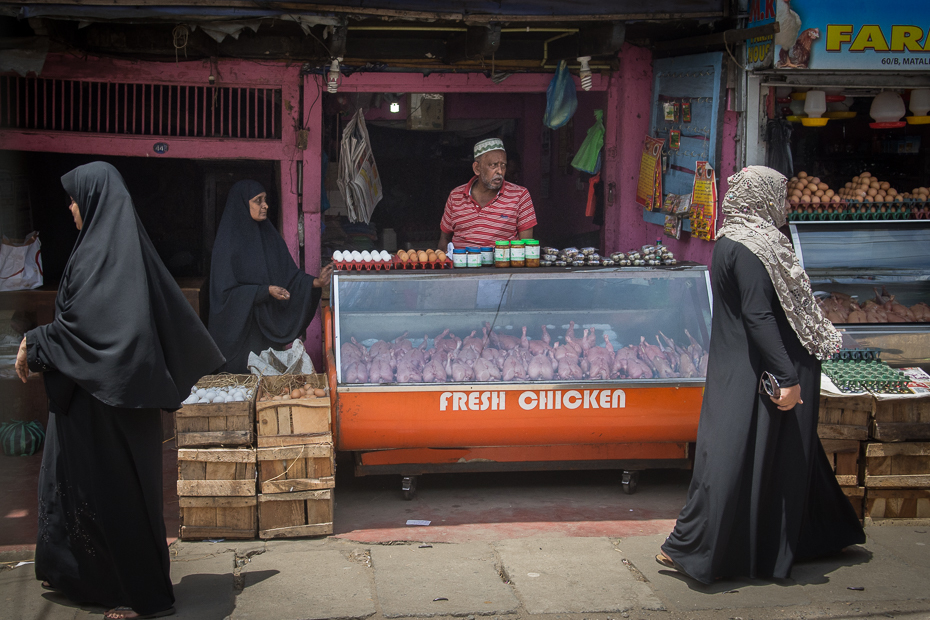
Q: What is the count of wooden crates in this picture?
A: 12